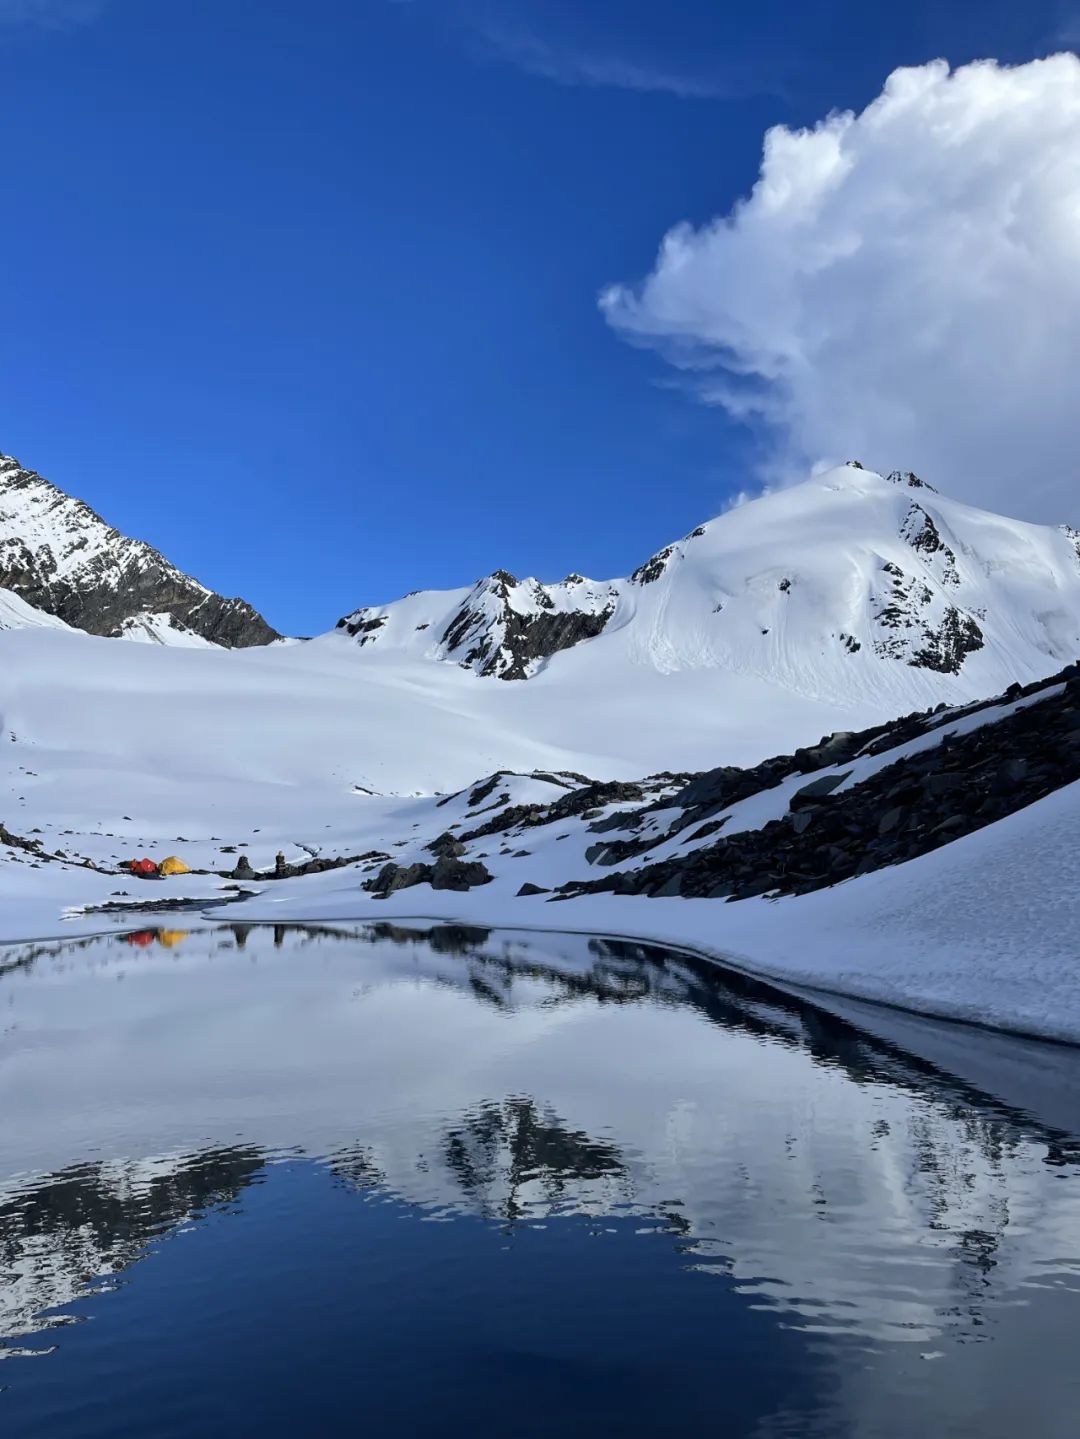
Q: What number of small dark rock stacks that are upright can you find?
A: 2